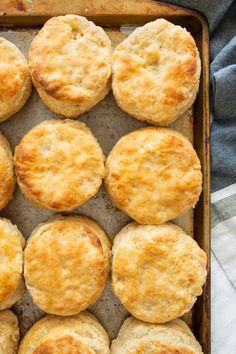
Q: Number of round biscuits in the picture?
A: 12